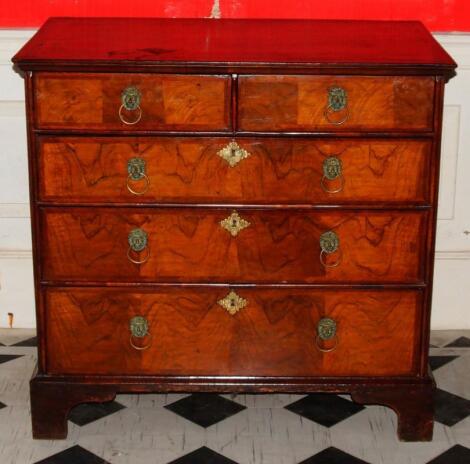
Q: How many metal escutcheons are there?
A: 3